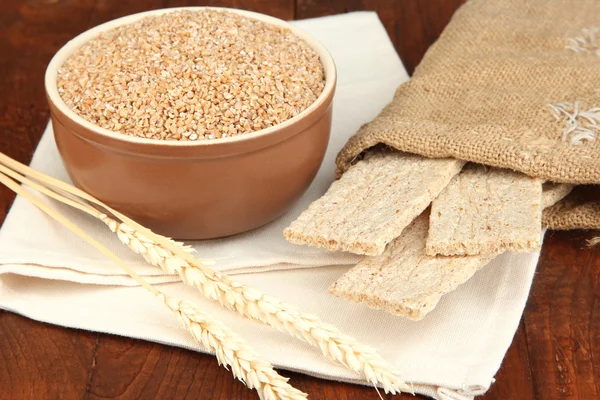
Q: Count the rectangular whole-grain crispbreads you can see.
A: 3